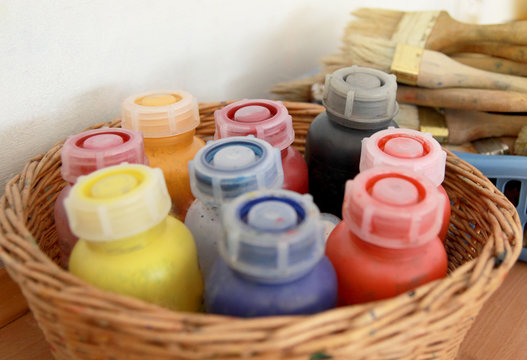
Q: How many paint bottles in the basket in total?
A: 9